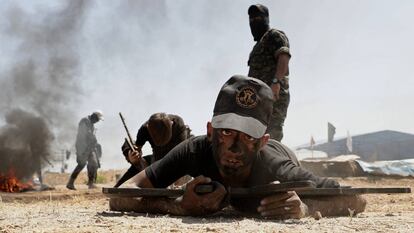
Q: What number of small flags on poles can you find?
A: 3